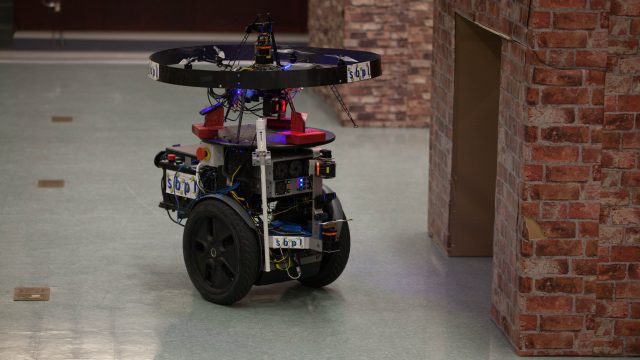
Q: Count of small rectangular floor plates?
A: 3